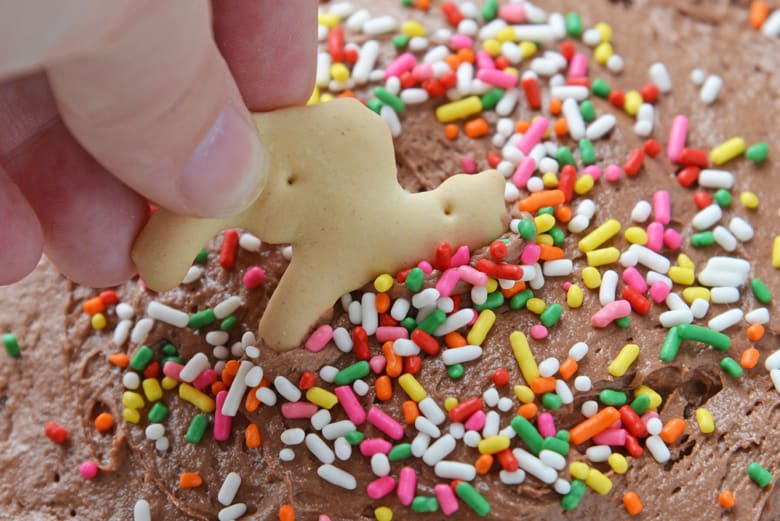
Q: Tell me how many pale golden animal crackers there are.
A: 1